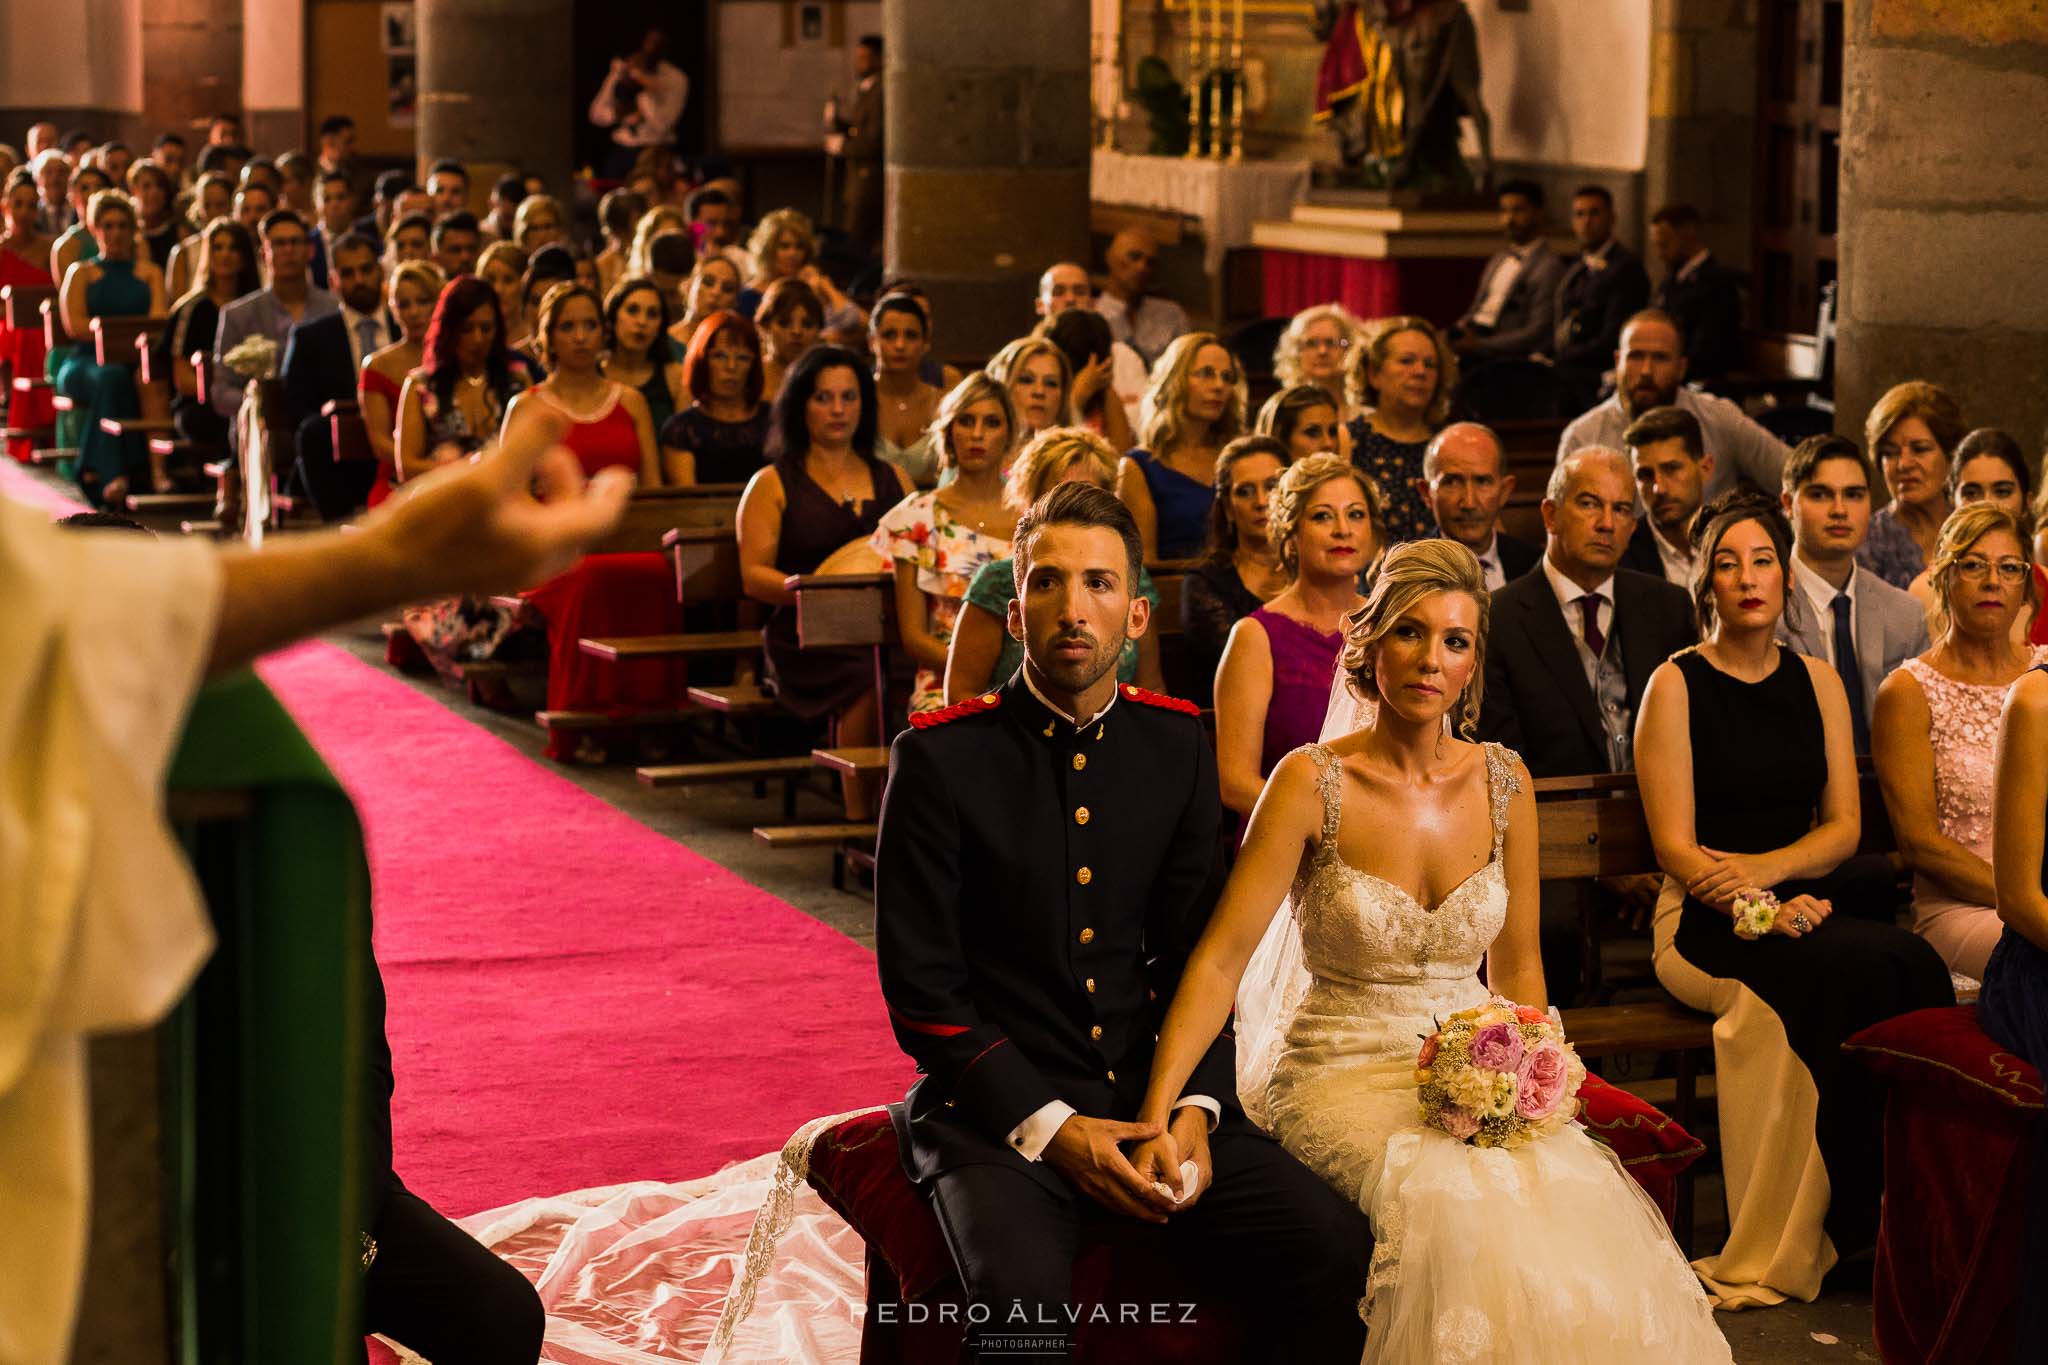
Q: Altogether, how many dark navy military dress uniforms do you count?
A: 1